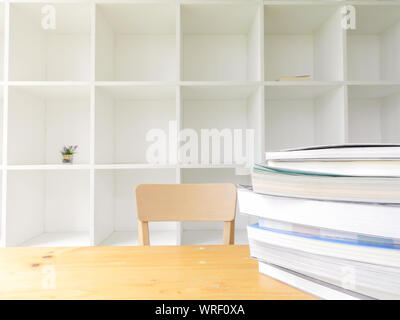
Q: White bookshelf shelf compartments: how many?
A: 13